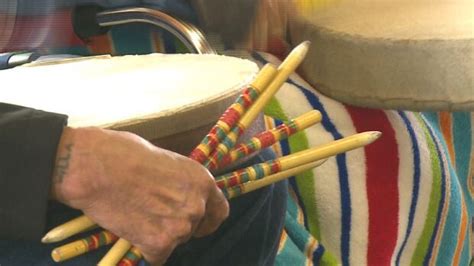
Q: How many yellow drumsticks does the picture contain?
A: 5